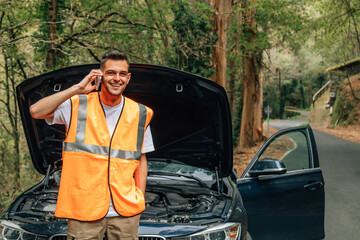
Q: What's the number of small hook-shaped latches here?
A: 2